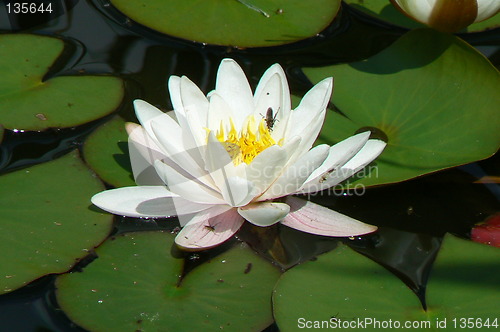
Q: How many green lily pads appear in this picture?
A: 8